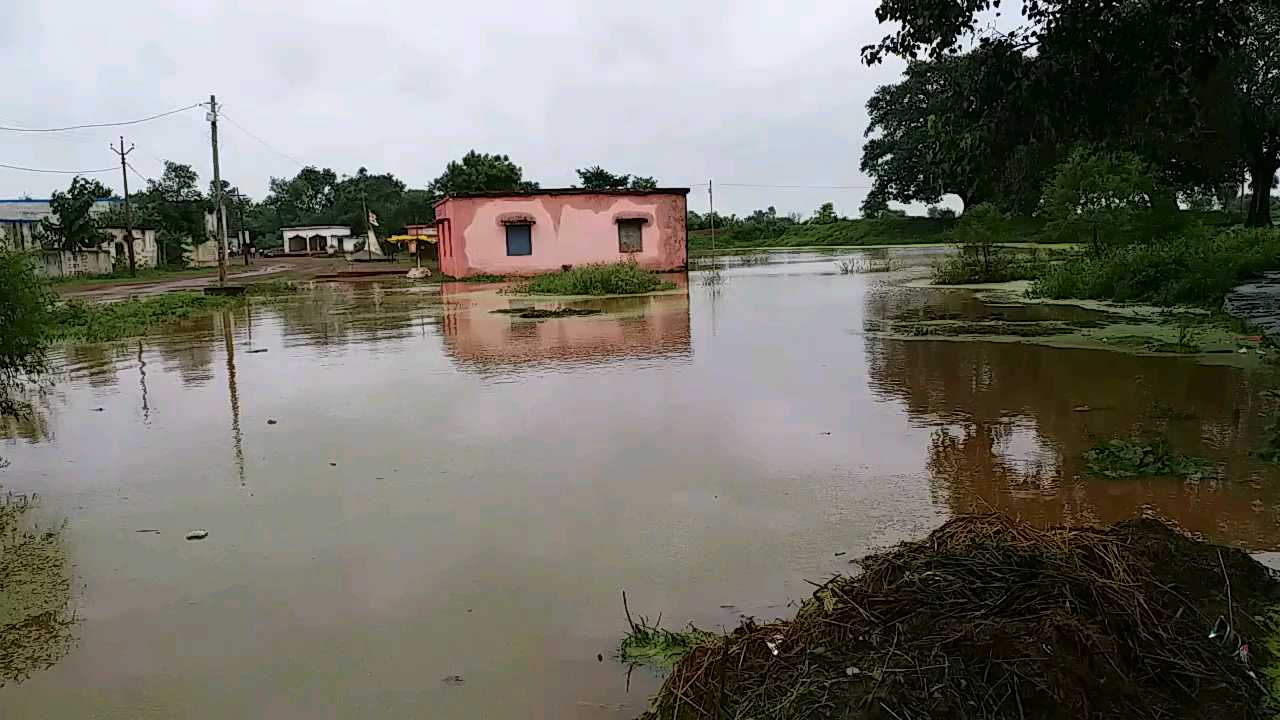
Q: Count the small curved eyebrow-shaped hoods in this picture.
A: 2